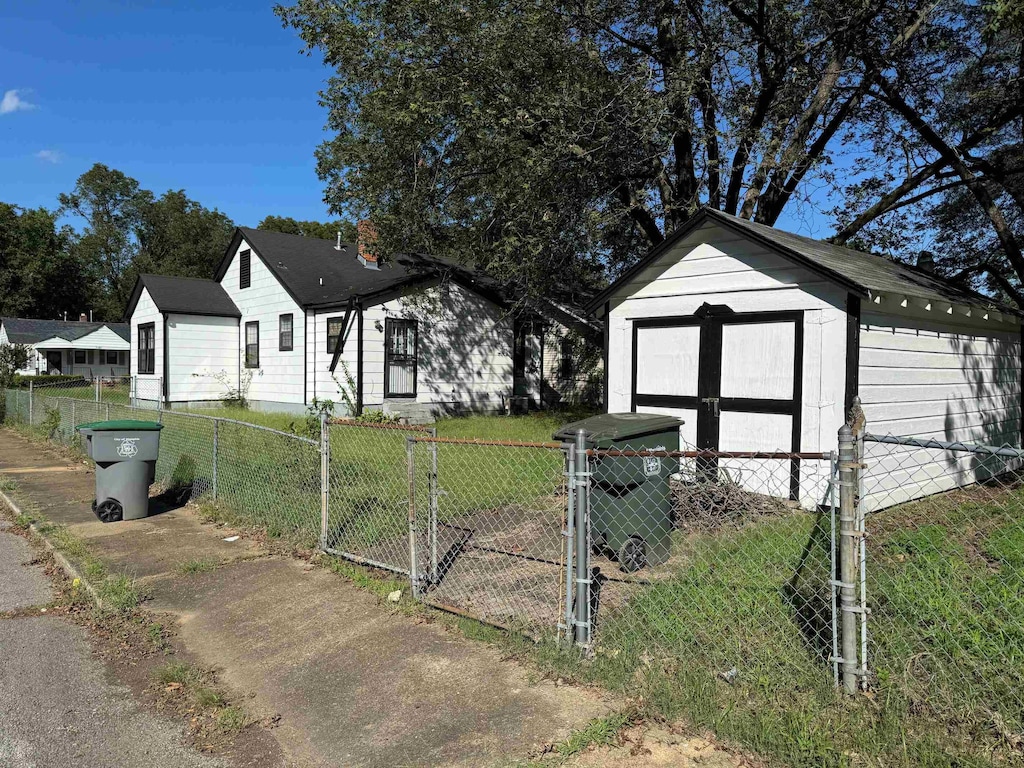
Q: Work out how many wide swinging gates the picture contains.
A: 2